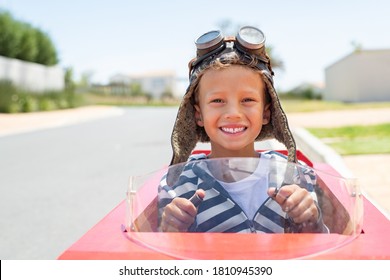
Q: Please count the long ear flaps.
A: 2